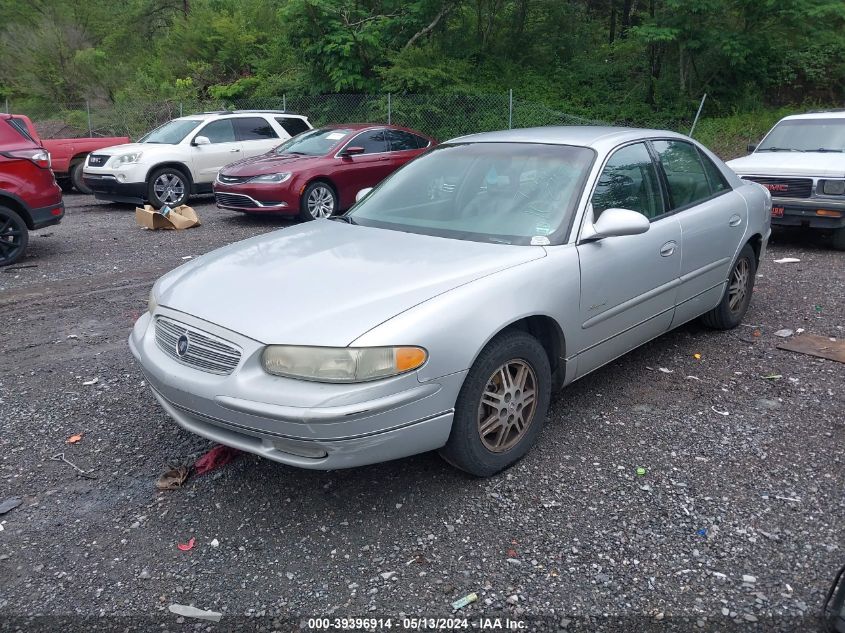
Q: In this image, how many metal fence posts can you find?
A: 7